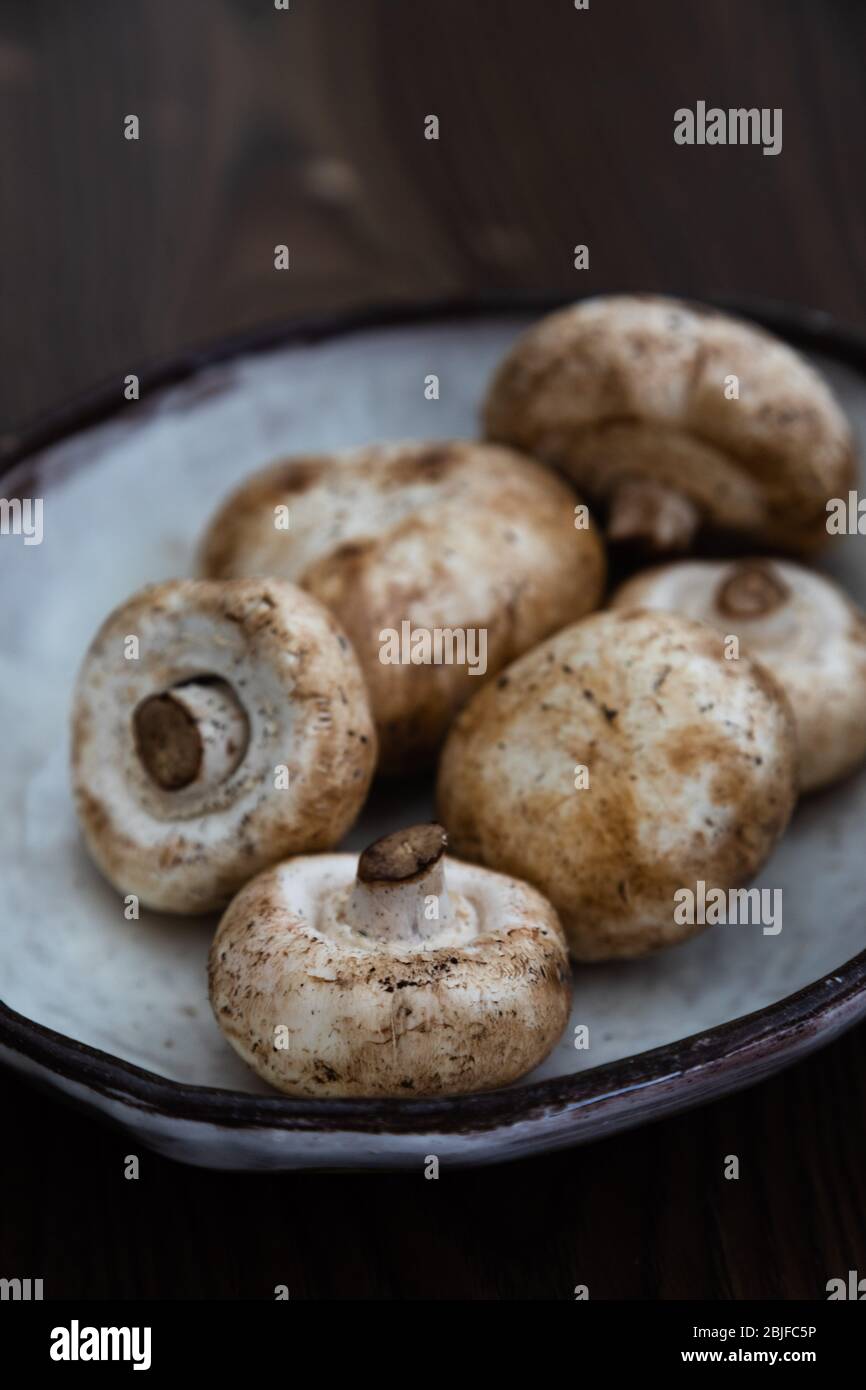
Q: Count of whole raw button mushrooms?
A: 6